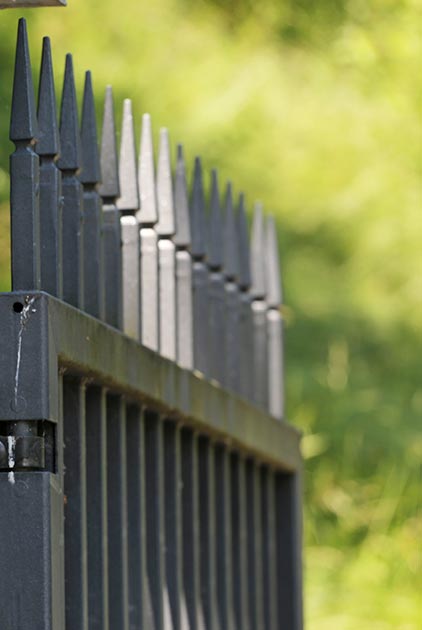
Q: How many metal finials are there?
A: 15